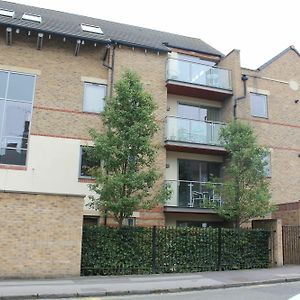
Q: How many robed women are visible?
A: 0